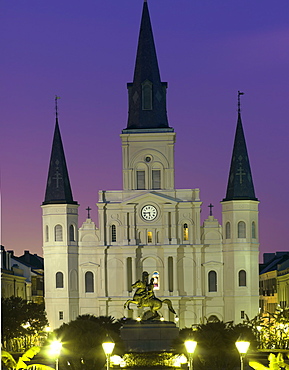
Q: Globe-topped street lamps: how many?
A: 4